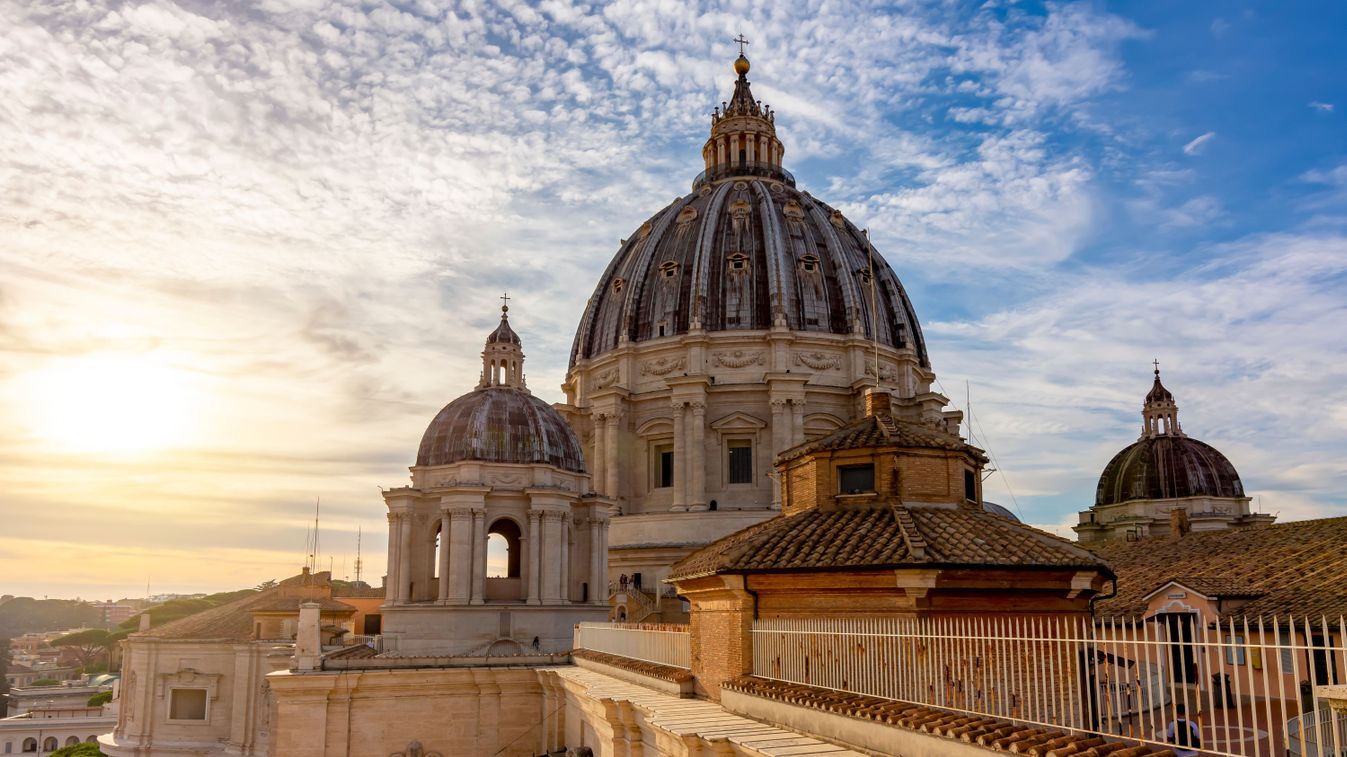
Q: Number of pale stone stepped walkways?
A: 1